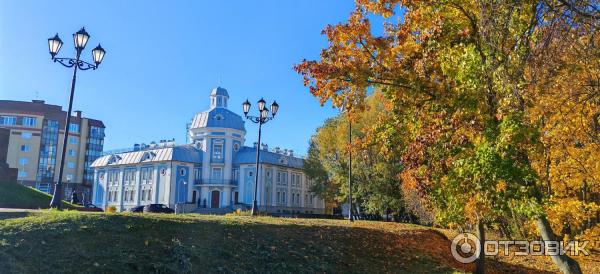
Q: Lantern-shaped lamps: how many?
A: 7